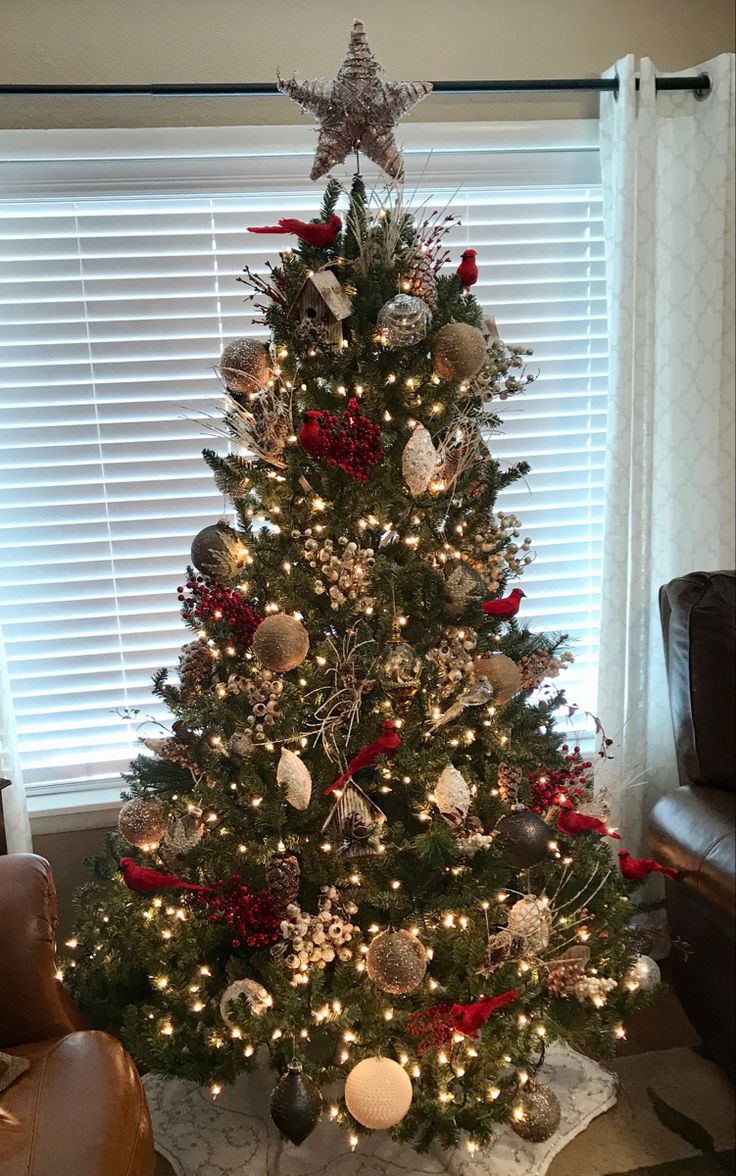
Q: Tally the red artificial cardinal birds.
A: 9